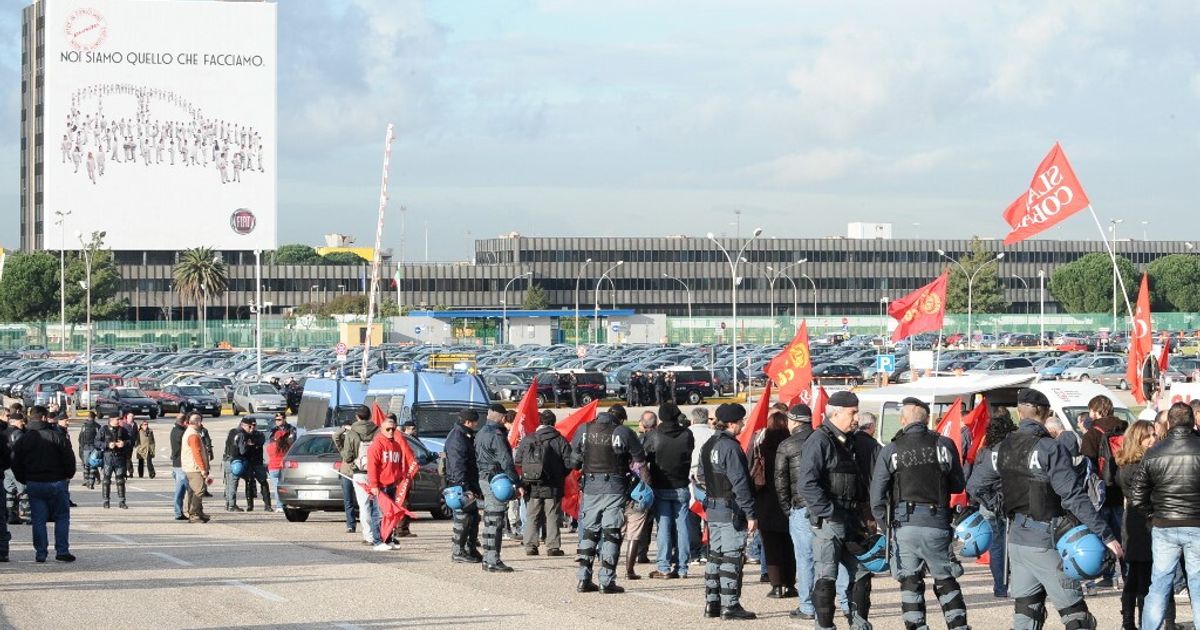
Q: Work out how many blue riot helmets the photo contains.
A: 8